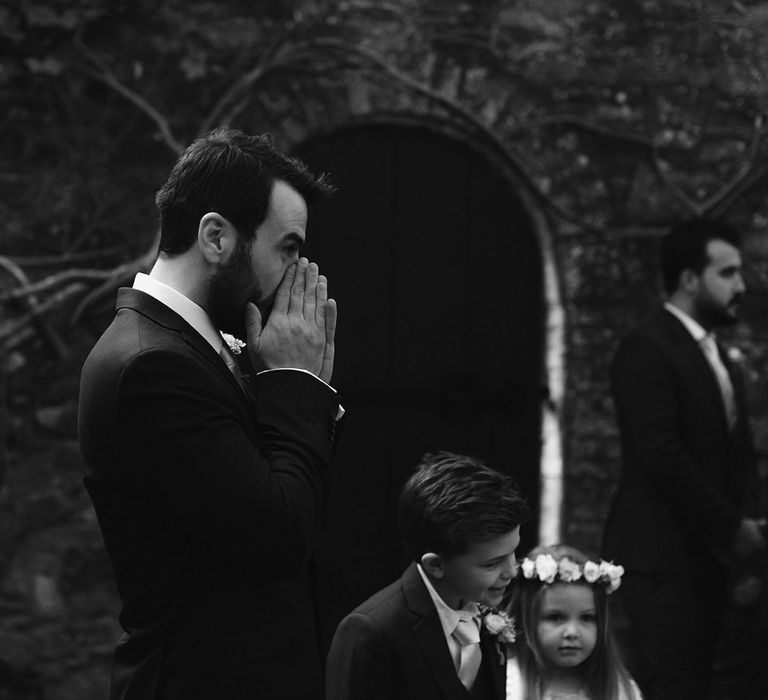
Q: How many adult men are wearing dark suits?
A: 2